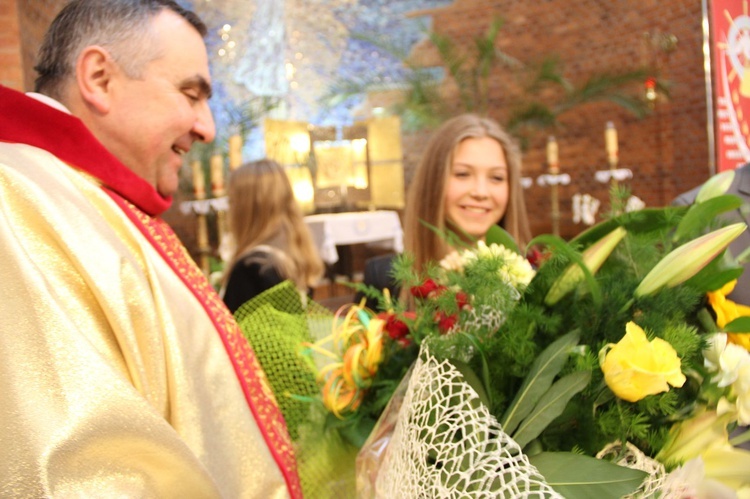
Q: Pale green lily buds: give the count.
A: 3